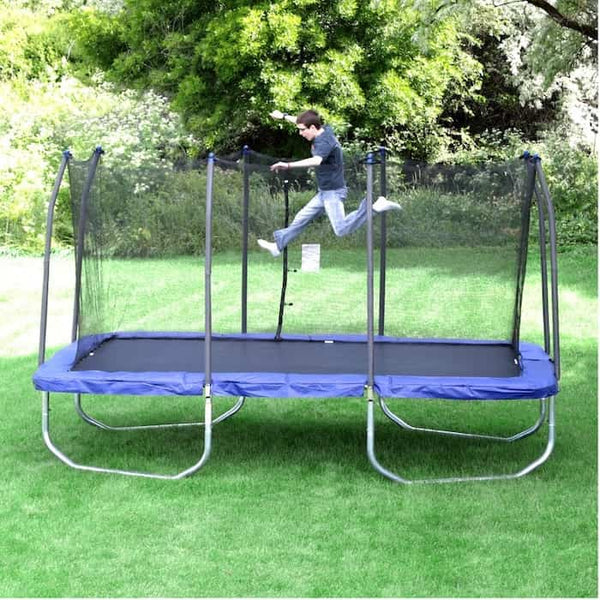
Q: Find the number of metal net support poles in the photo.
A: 8